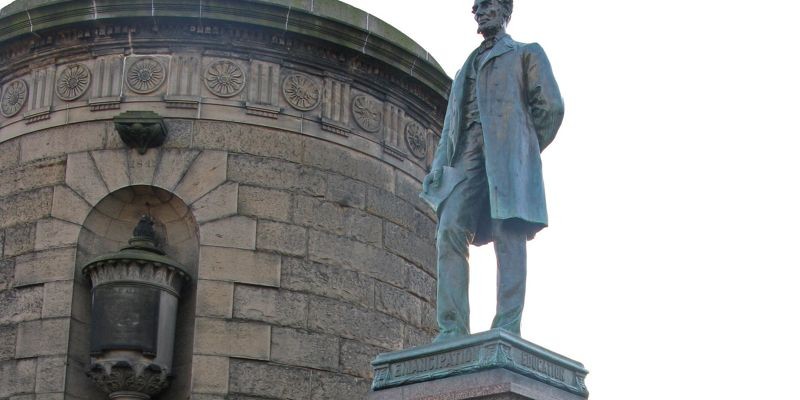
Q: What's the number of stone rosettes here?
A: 7